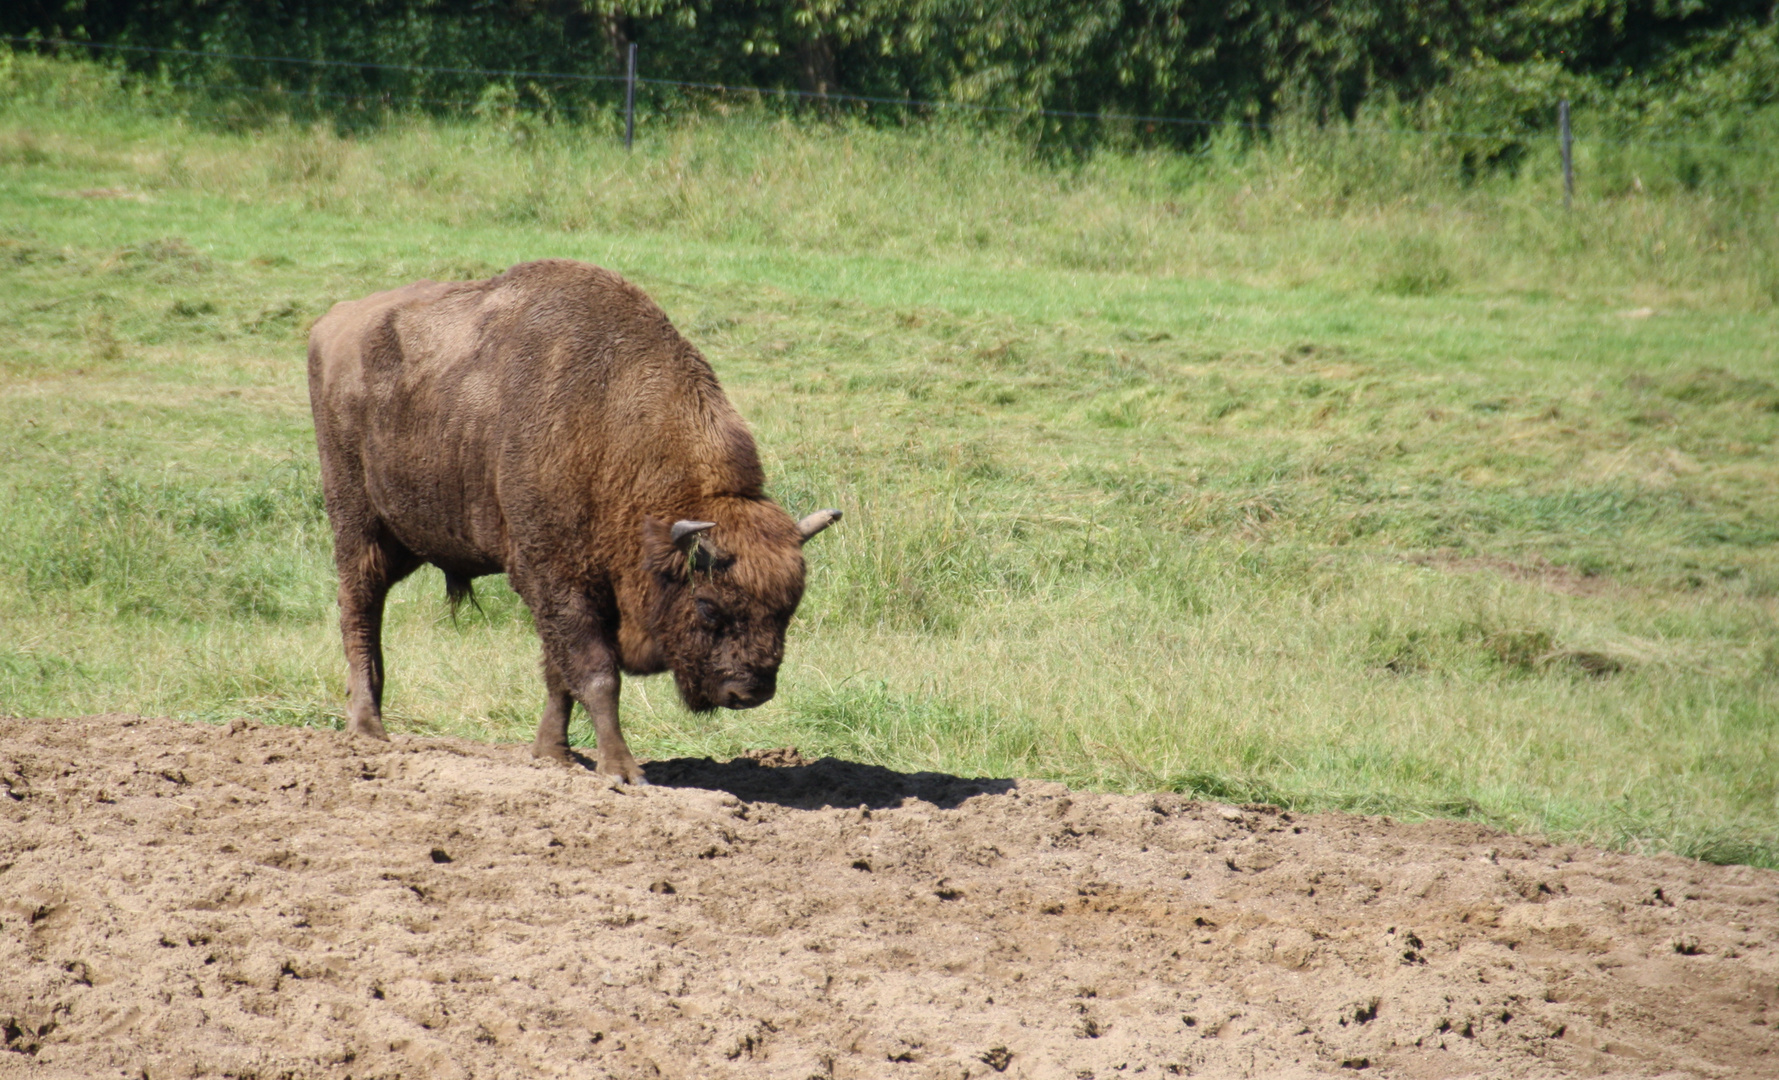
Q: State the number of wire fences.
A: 1